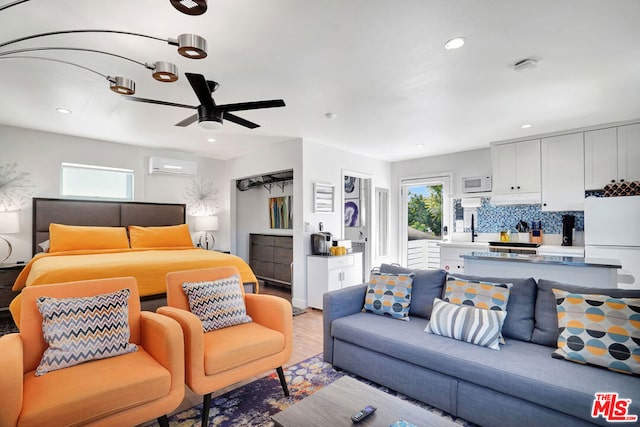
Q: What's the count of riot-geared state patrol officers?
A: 0